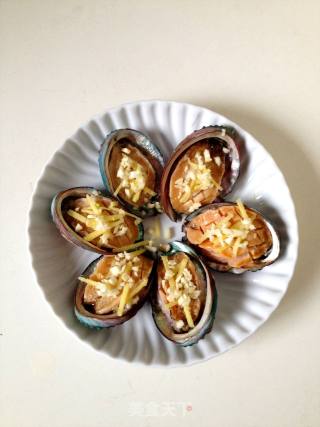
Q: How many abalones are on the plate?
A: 6